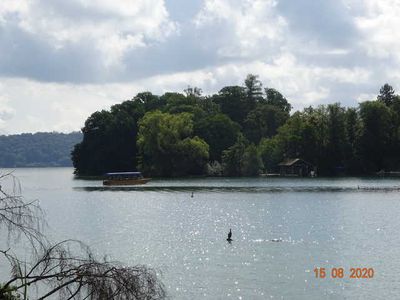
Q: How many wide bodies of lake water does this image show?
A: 1